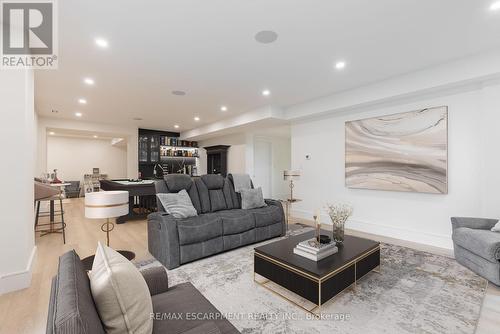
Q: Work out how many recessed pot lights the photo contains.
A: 12